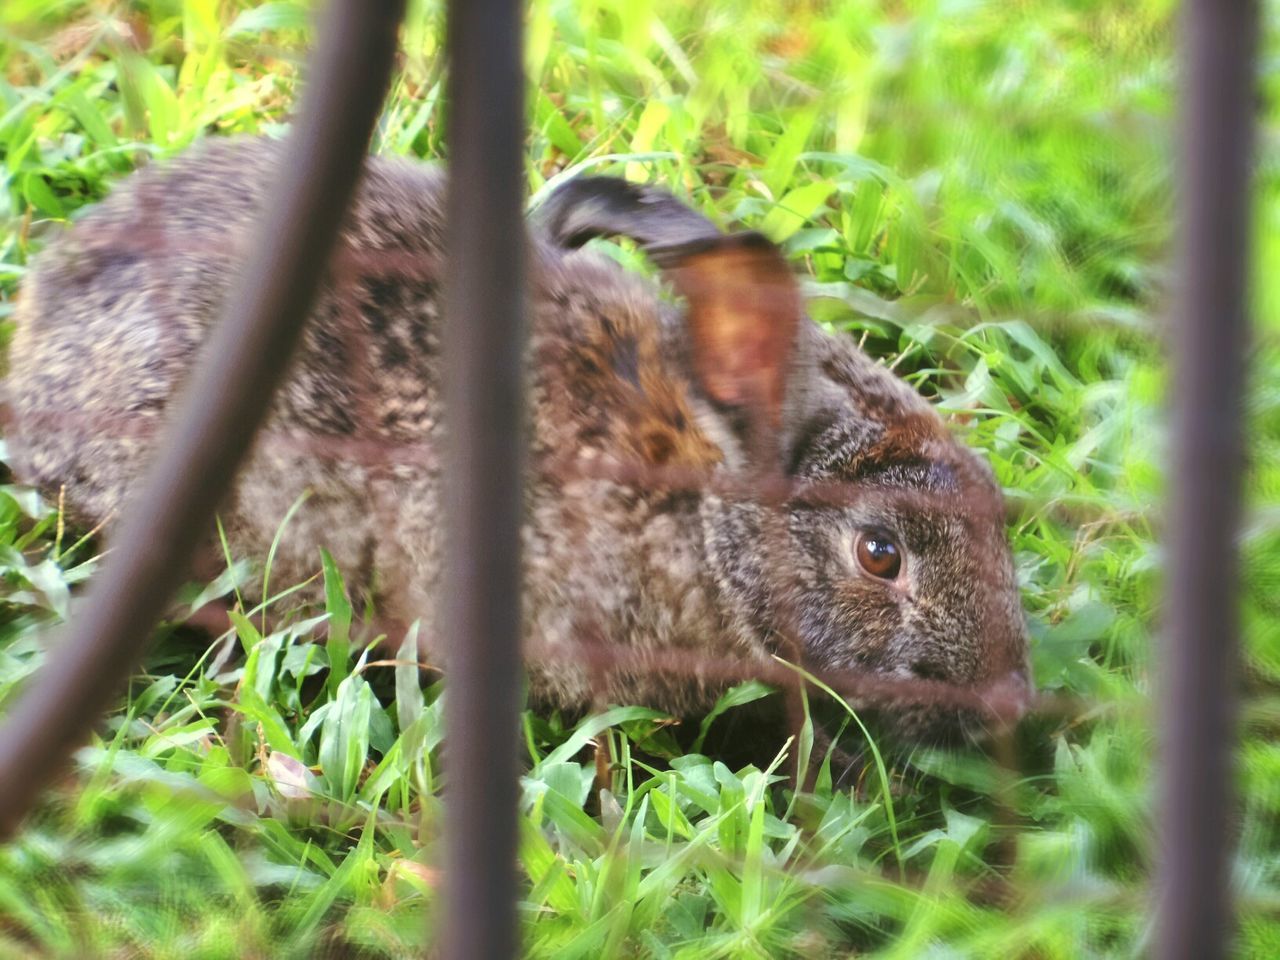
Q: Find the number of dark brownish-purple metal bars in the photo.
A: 3